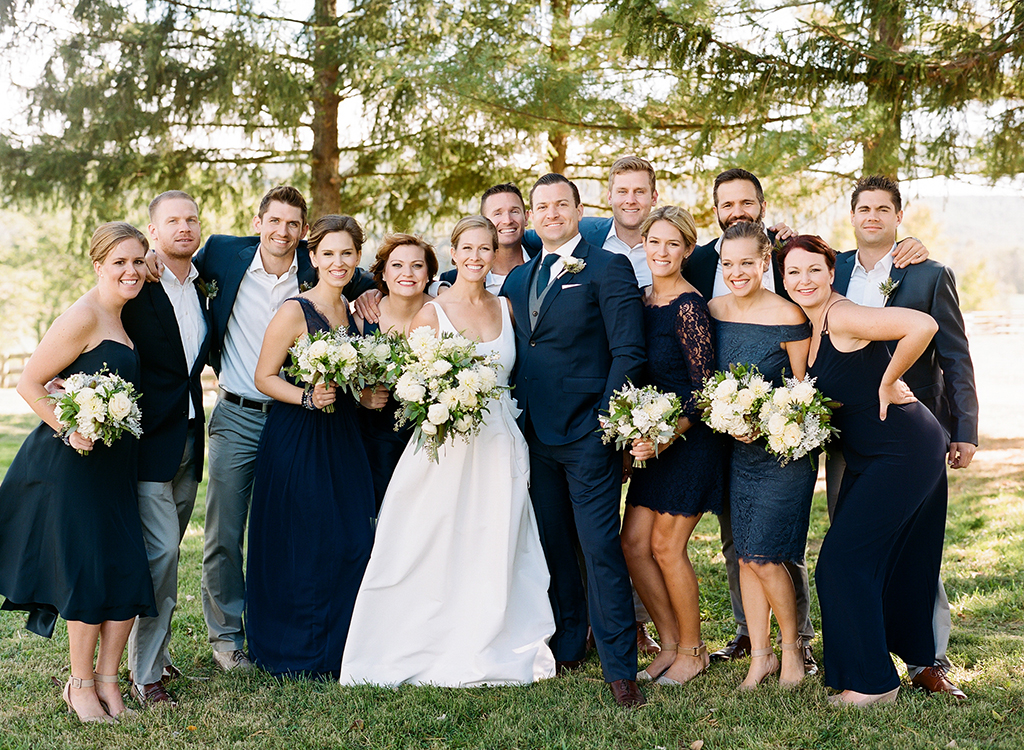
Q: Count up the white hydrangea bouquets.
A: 7